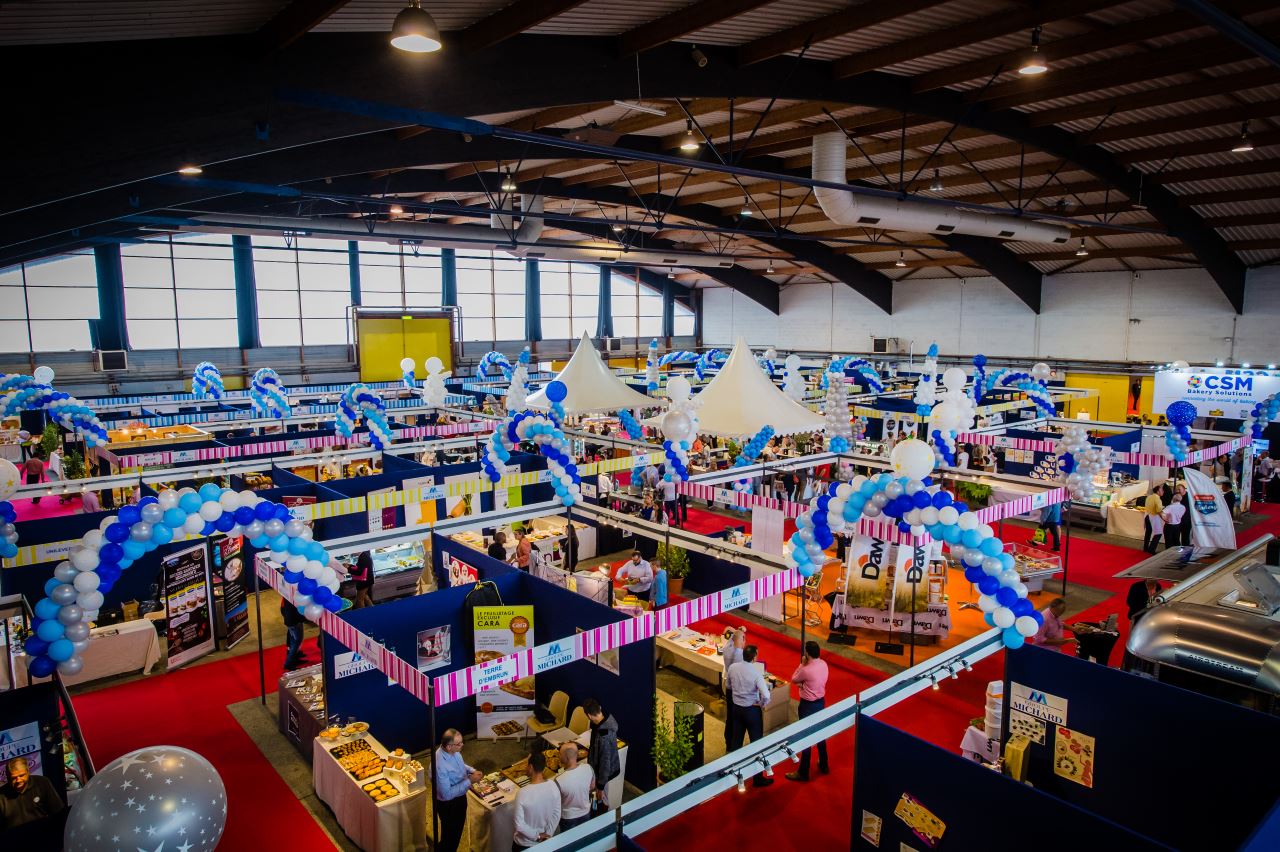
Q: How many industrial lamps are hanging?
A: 14